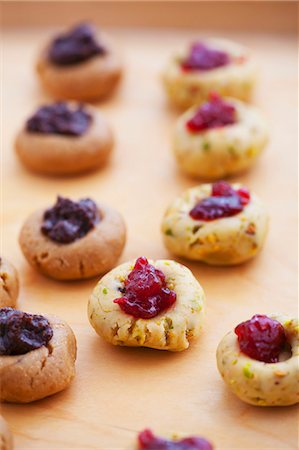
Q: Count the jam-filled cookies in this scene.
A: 6